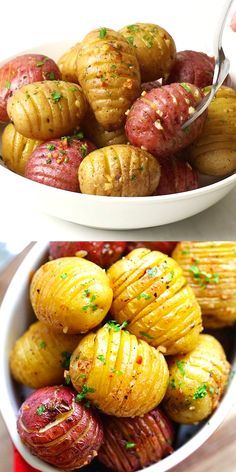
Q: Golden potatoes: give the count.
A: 14